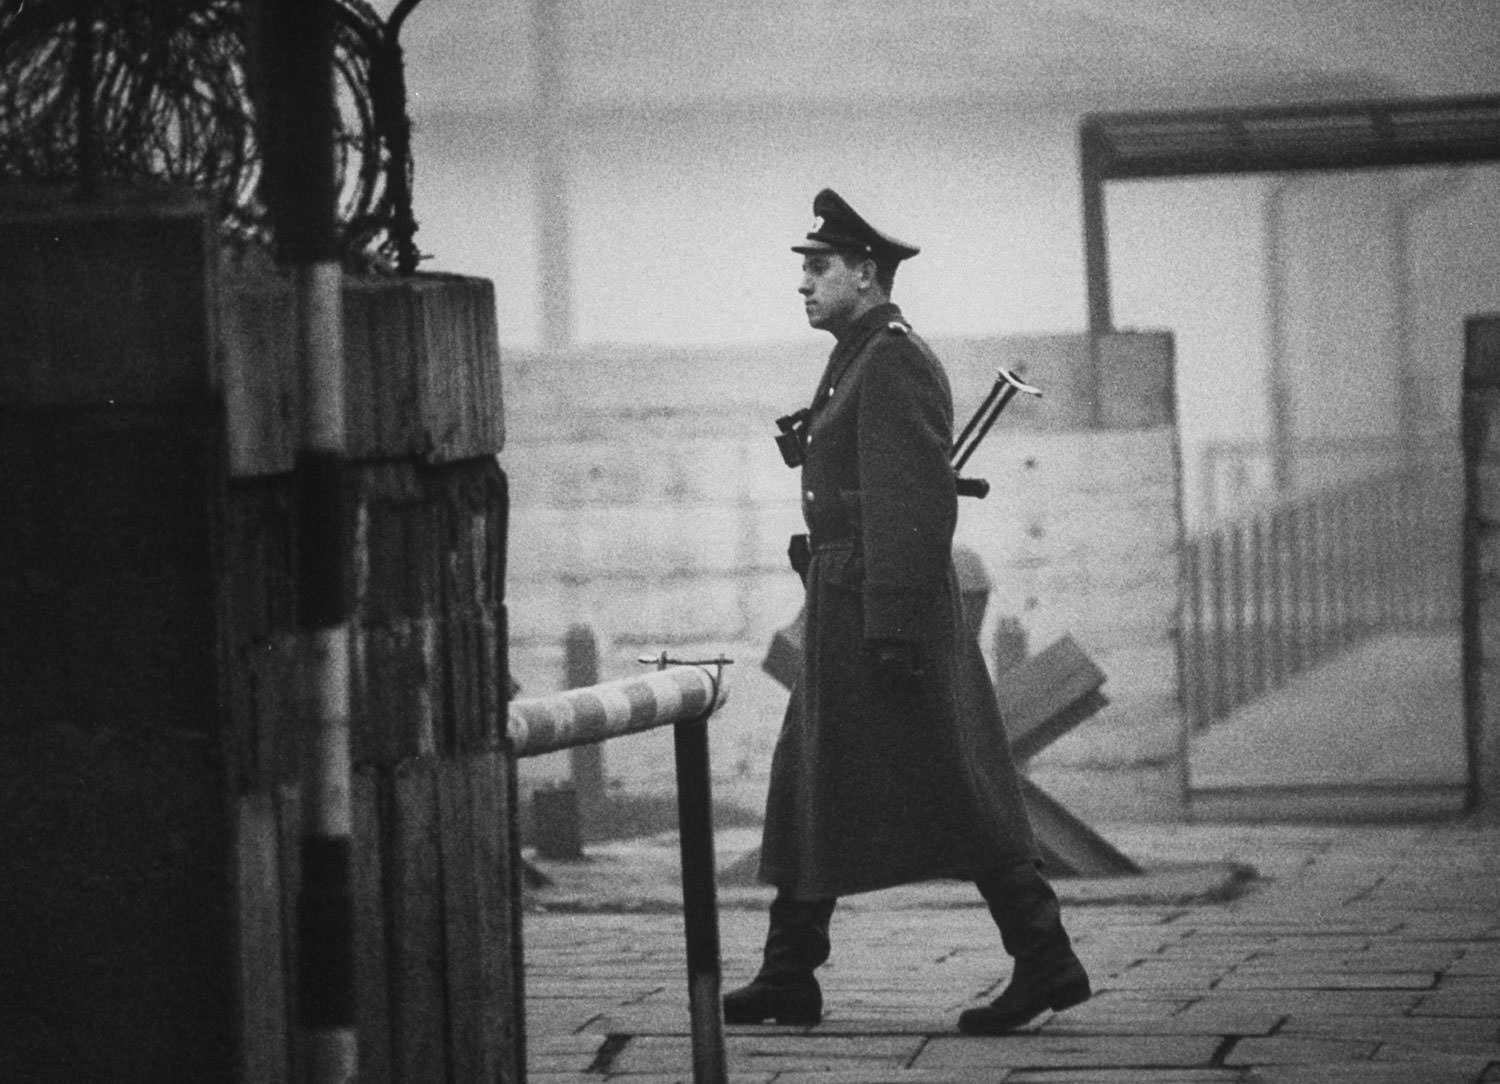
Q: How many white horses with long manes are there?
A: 0